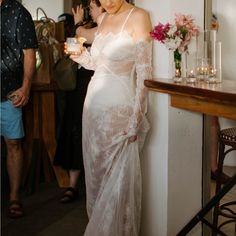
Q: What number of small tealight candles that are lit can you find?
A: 4